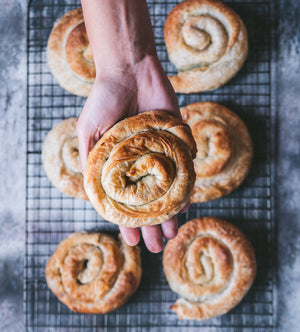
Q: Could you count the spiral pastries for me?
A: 7